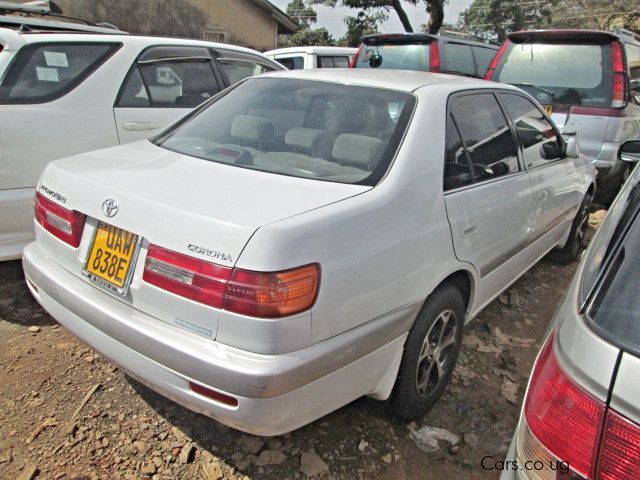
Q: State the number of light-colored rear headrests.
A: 3